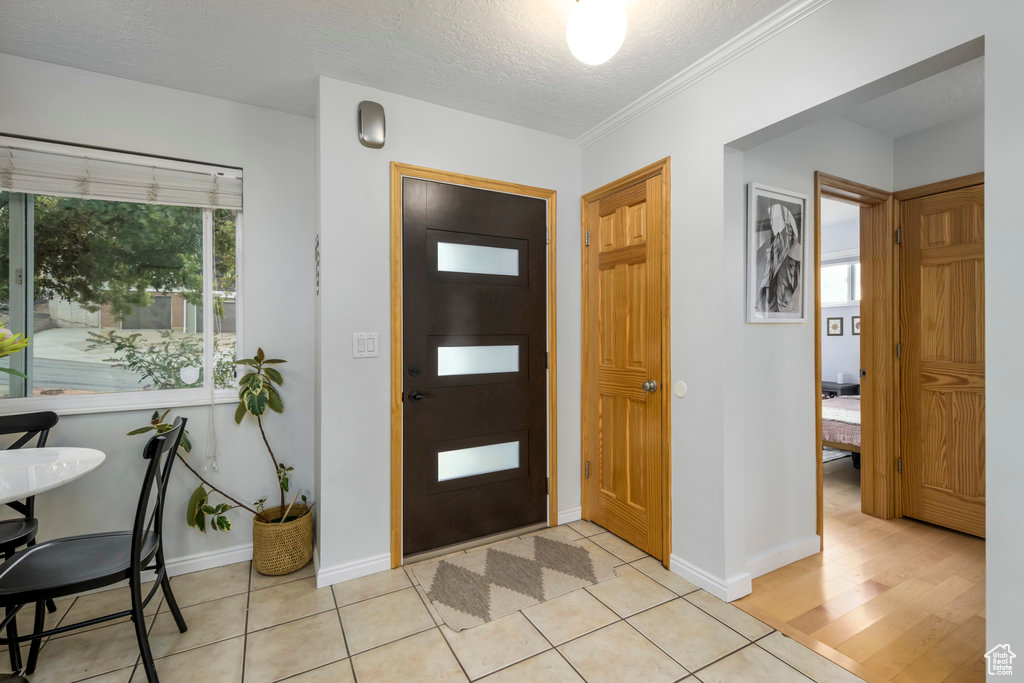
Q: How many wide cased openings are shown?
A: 1